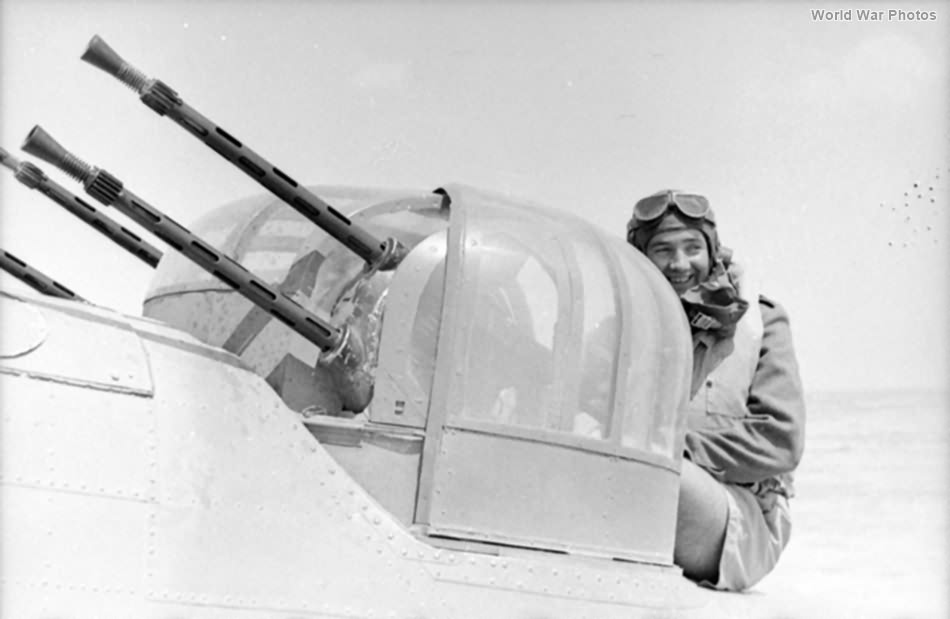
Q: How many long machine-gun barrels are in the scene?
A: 4